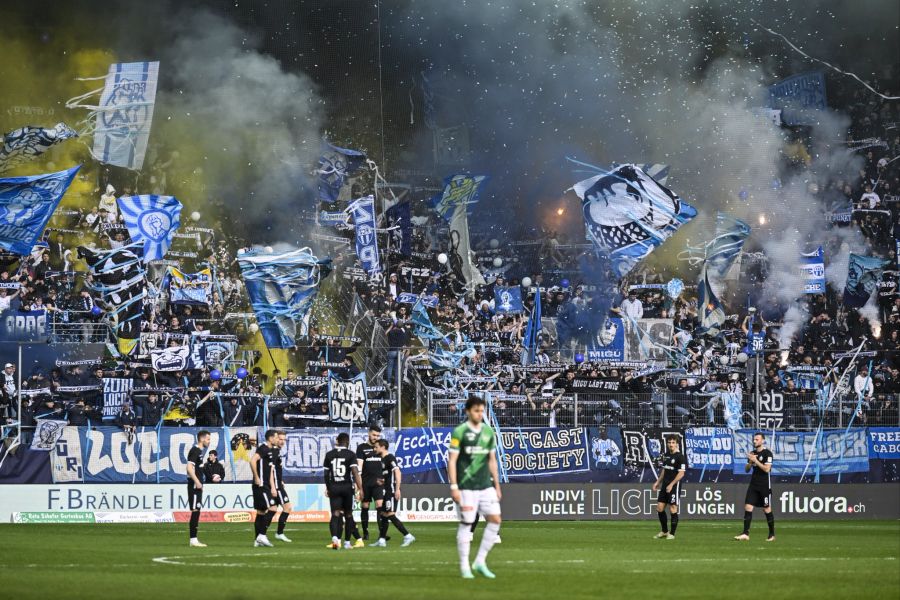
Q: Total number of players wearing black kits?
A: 8